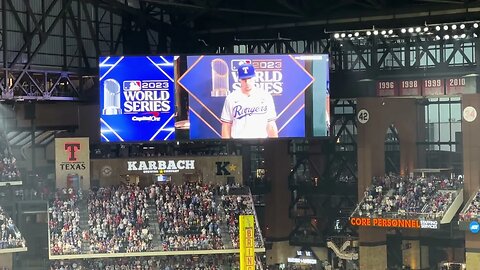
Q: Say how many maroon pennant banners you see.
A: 4